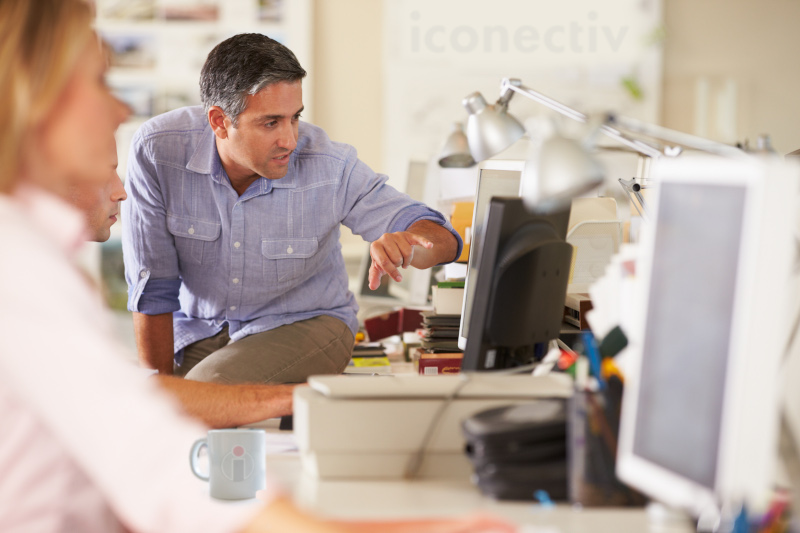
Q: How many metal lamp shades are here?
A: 3